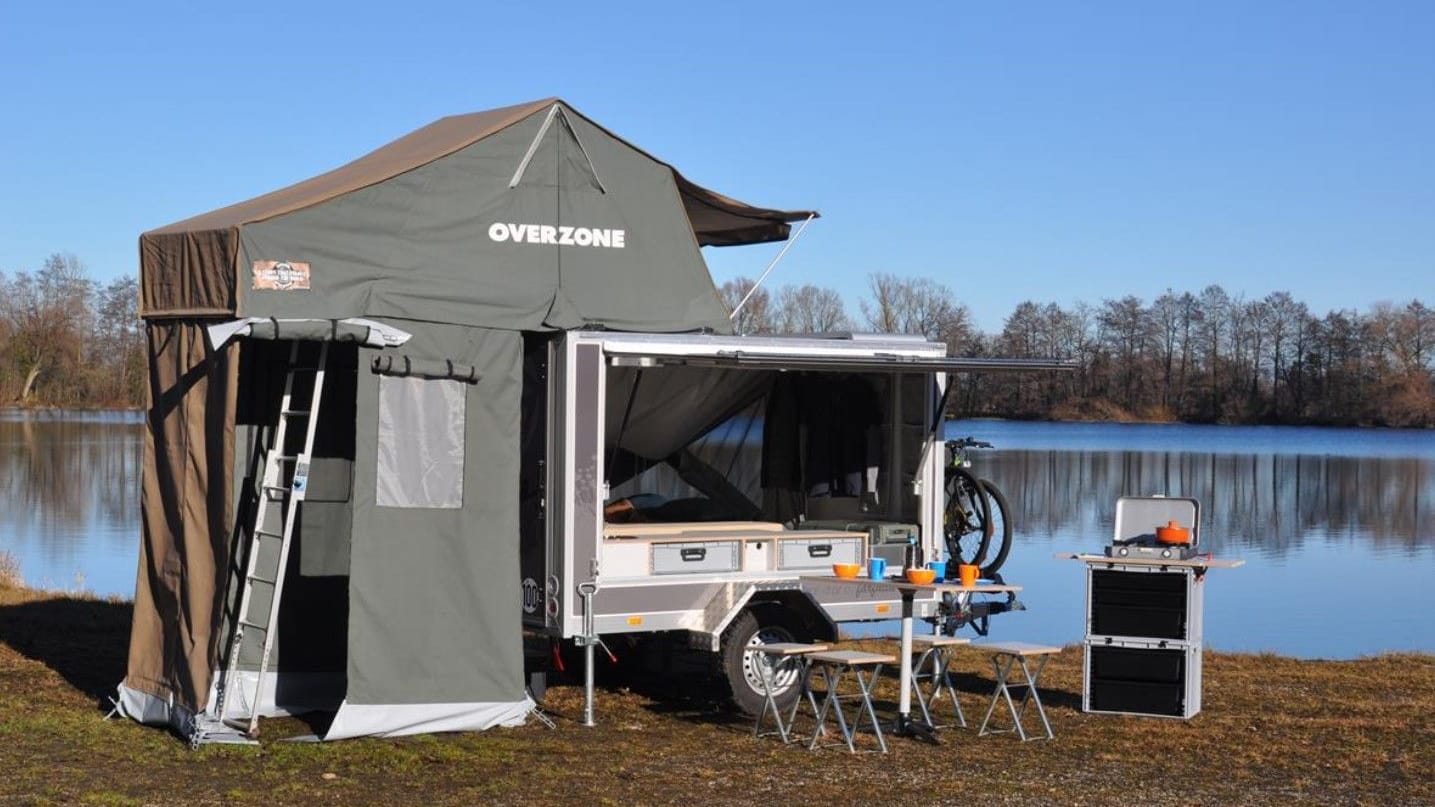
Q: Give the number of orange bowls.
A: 2